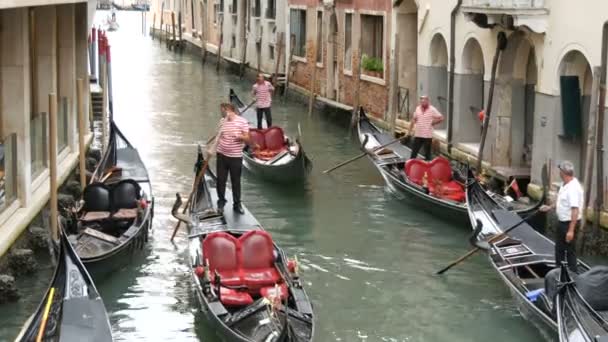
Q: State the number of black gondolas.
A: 7